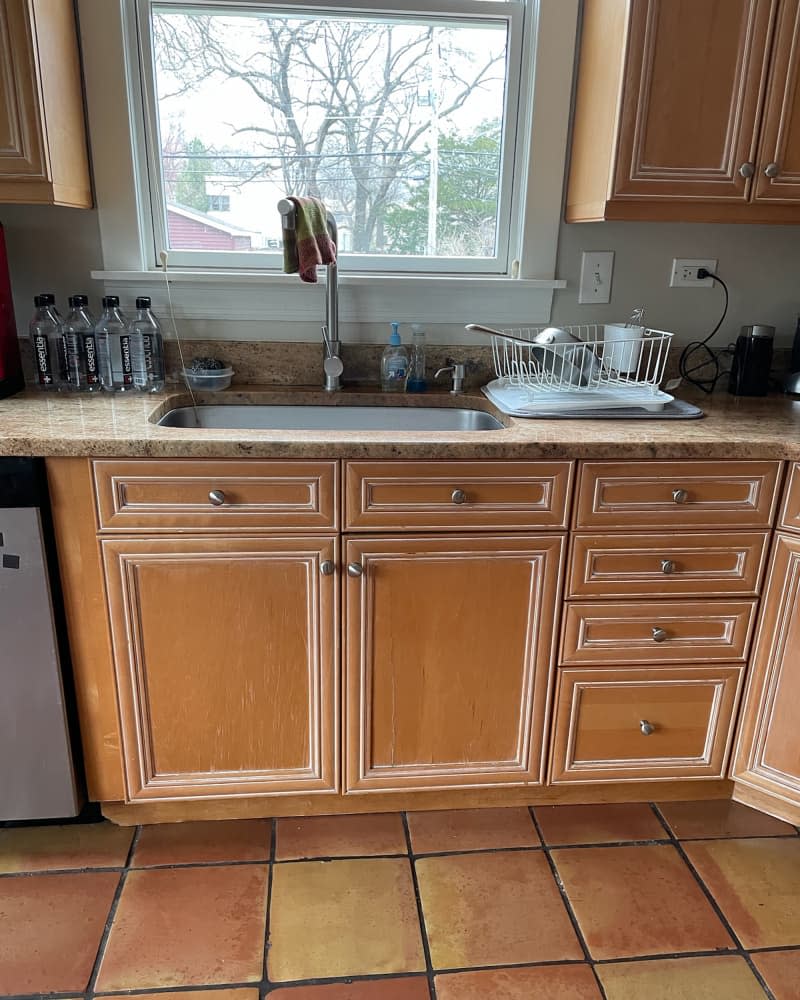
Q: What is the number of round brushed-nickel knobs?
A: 10